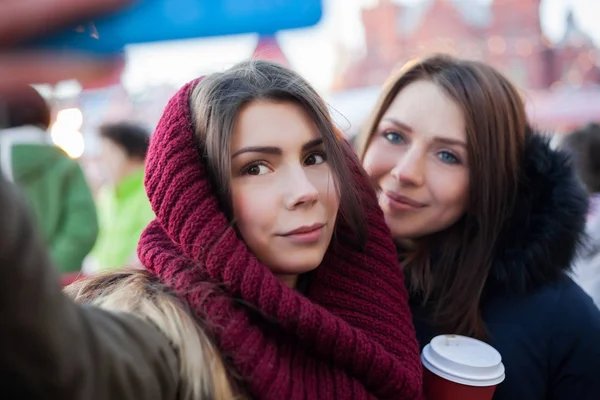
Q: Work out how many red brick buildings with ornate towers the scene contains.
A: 1